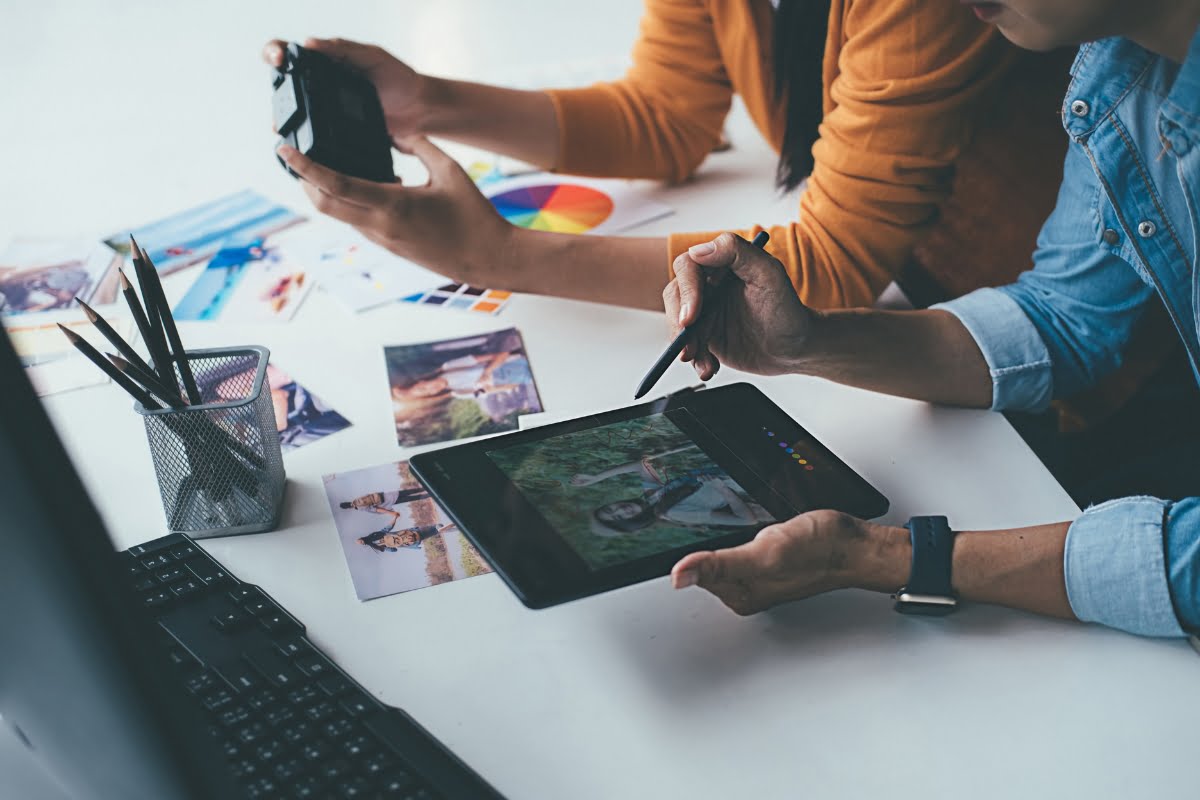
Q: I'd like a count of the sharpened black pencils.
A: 6